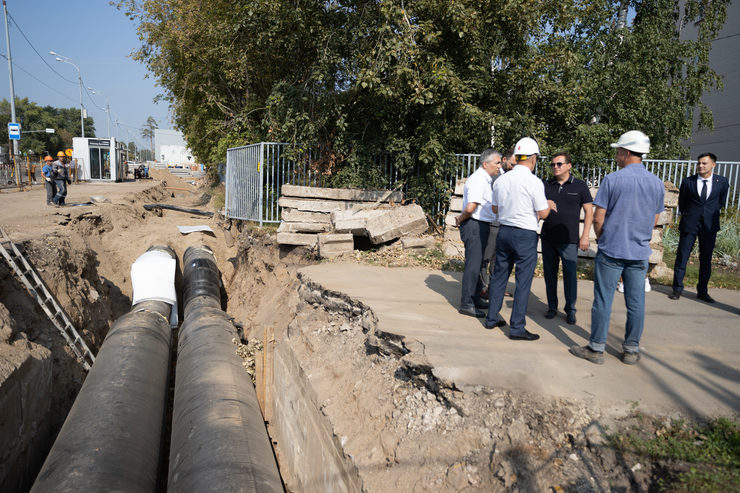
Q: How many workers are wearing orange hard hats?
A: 2